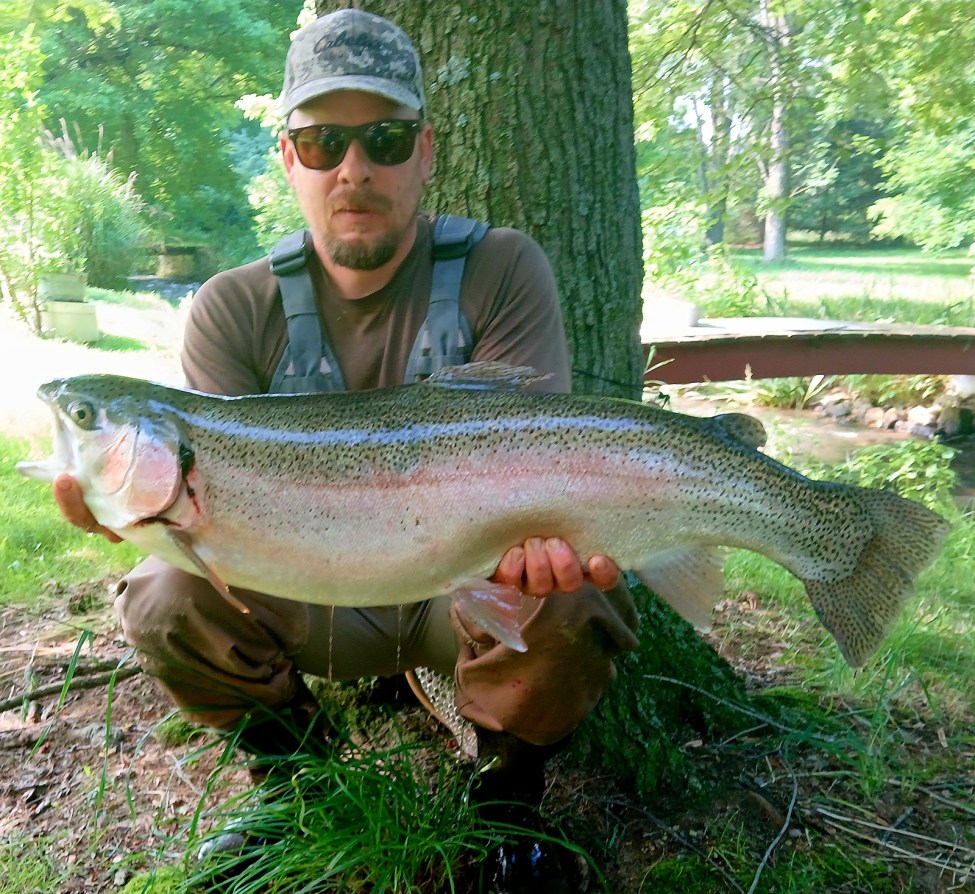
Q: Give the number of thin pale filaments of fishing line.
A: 2